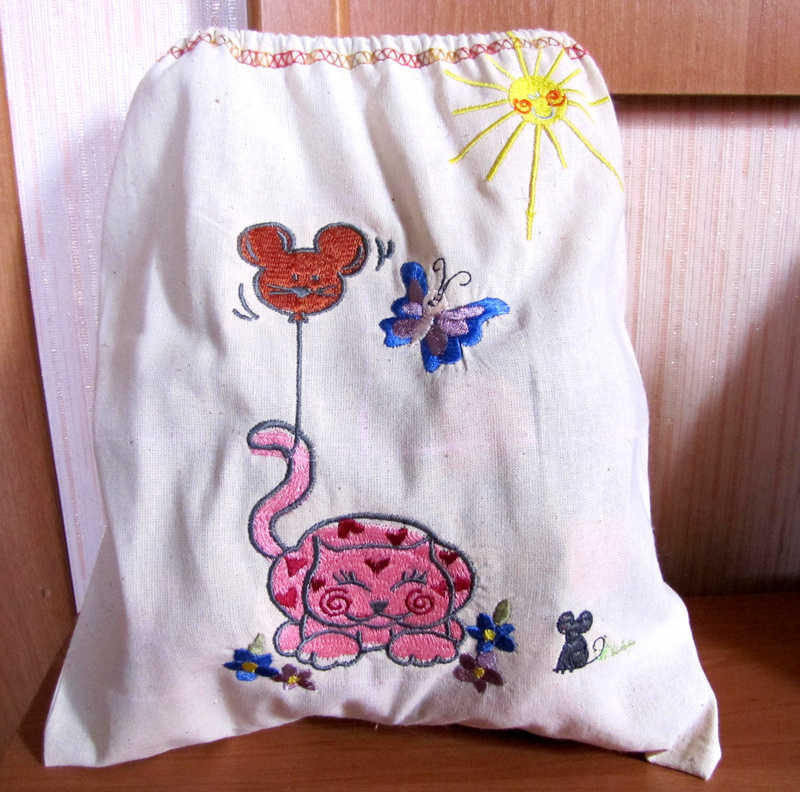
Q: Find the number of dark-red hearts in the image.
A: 9